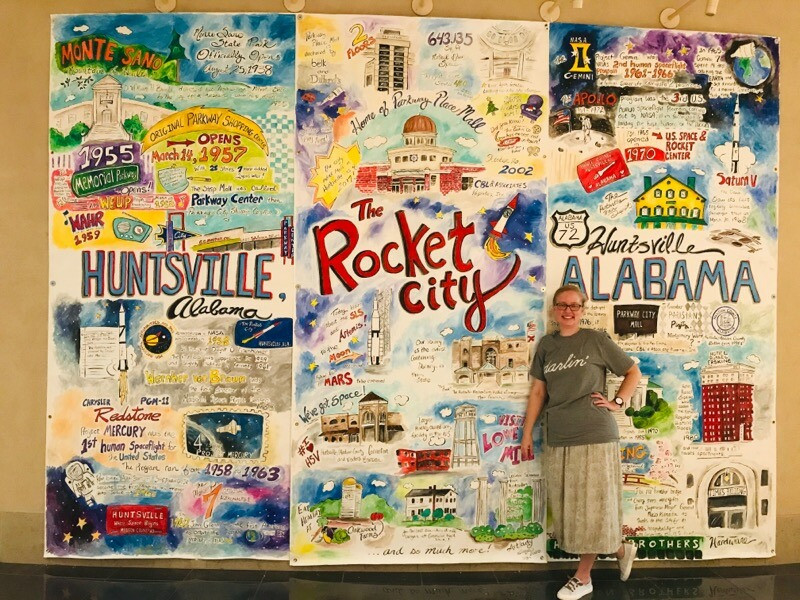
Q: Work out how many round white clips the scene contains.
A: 5